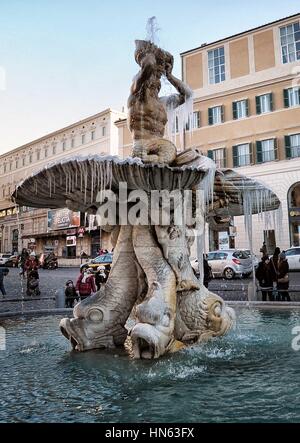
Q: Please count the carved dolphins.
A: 3